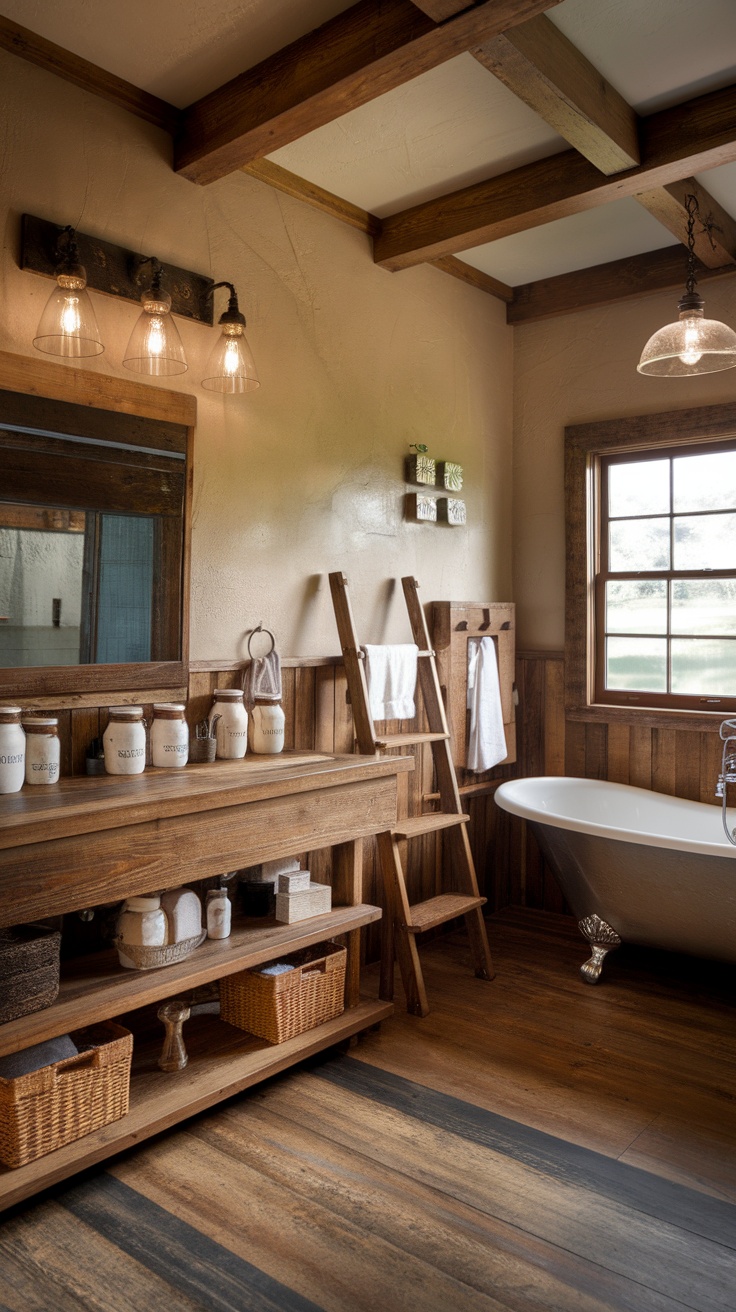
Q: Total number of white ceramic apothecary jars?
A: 6